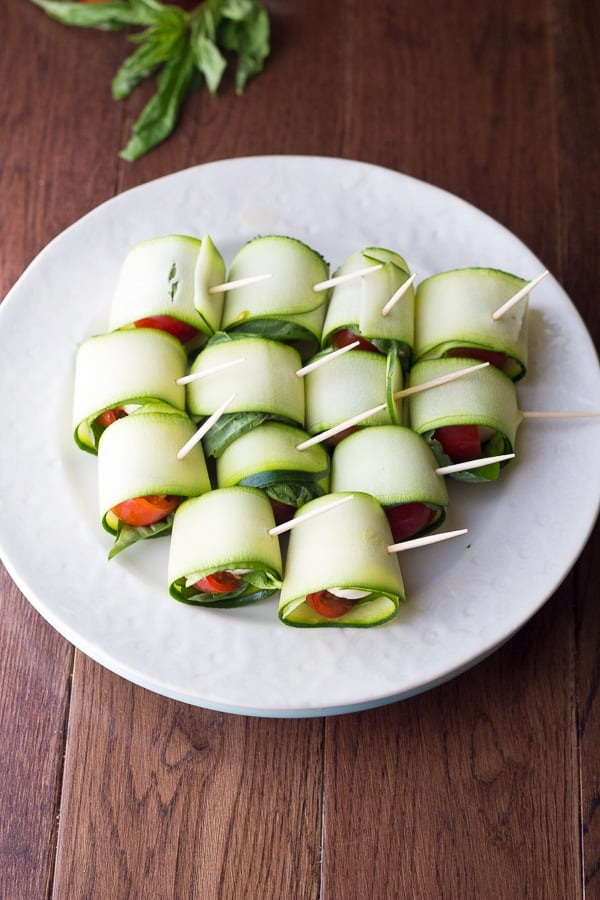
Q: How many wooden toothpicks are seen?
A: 13